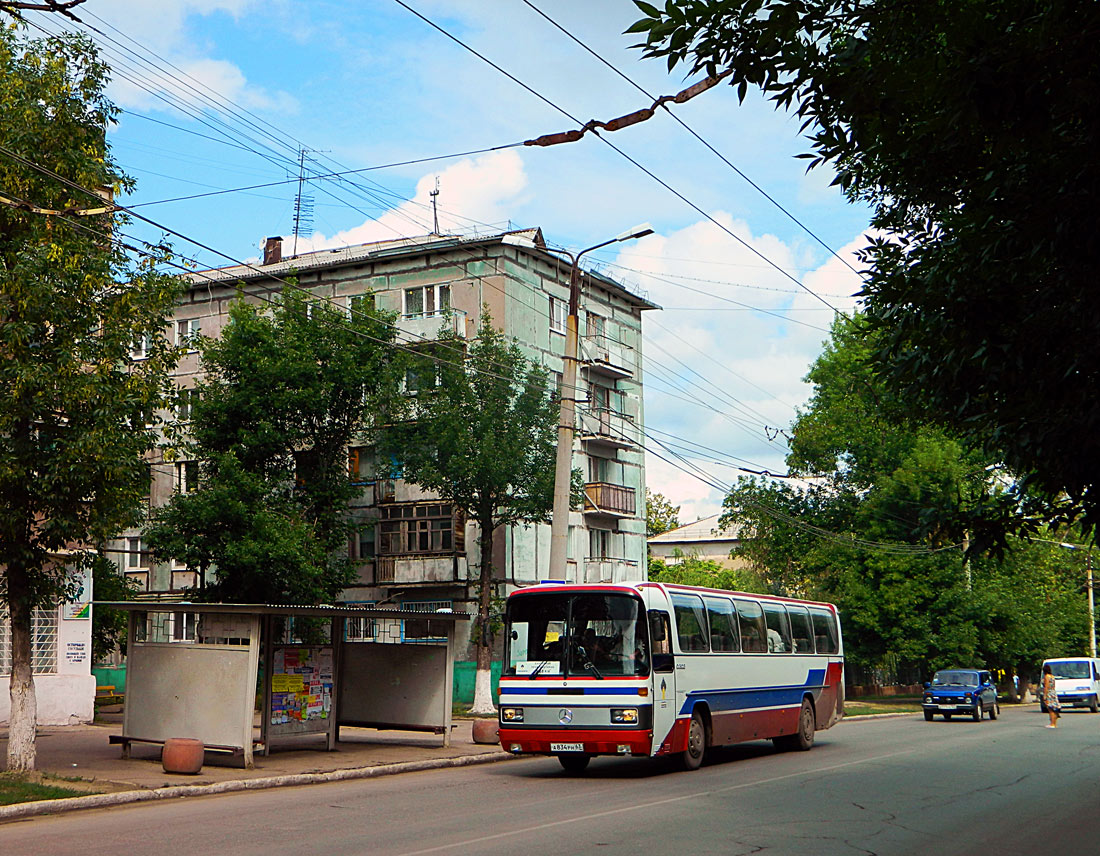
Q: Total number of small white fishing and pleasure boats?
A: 0